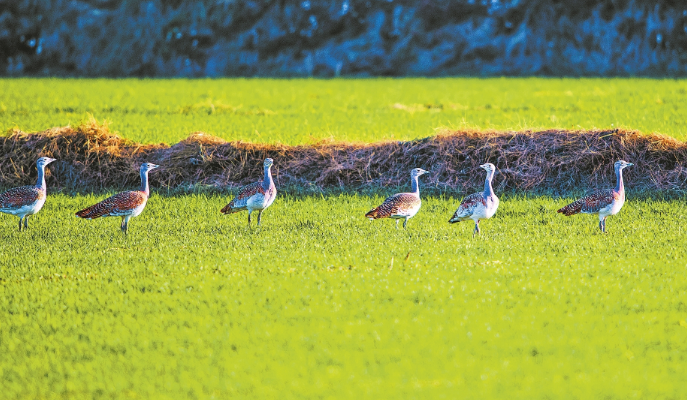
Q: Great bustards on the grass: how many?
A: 6